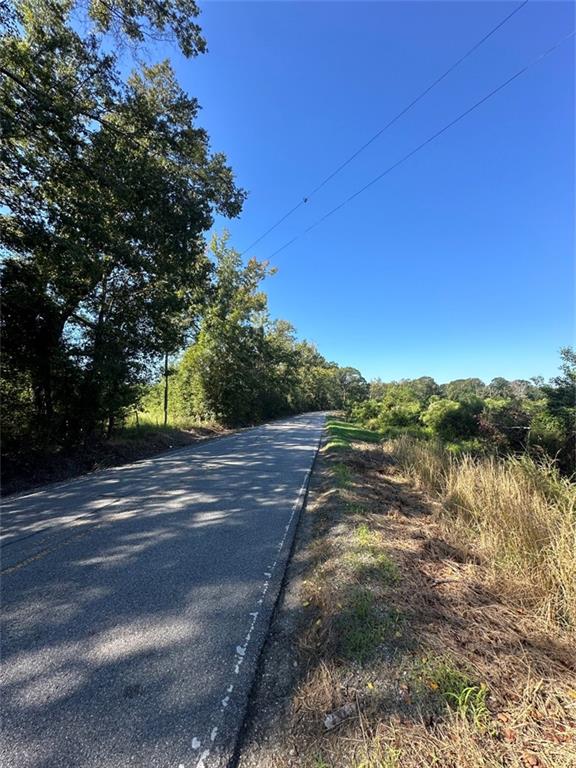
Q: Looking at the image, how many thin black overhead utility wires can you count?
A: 2